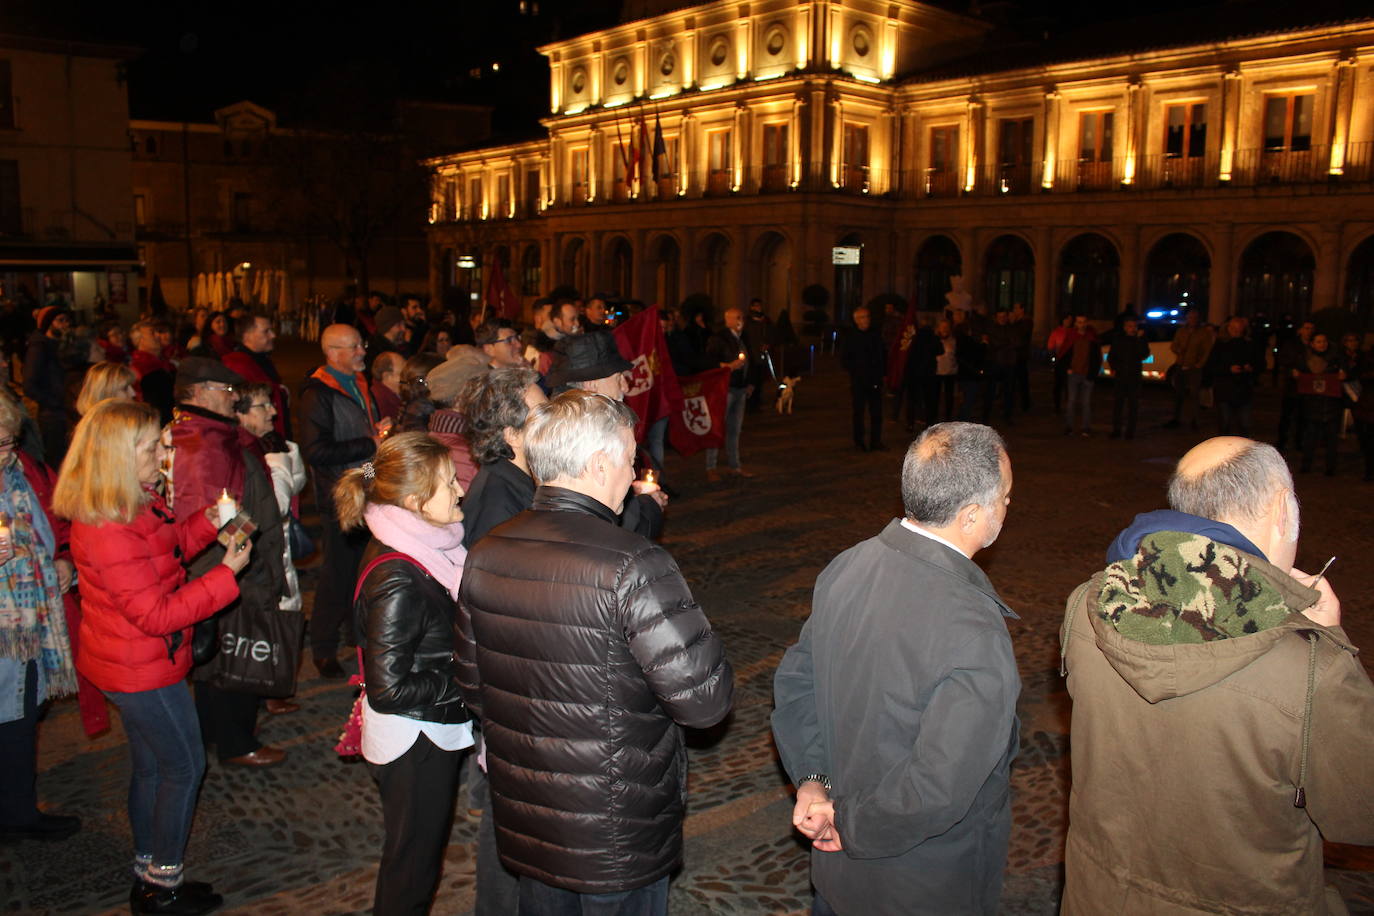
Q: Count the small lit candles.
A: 5